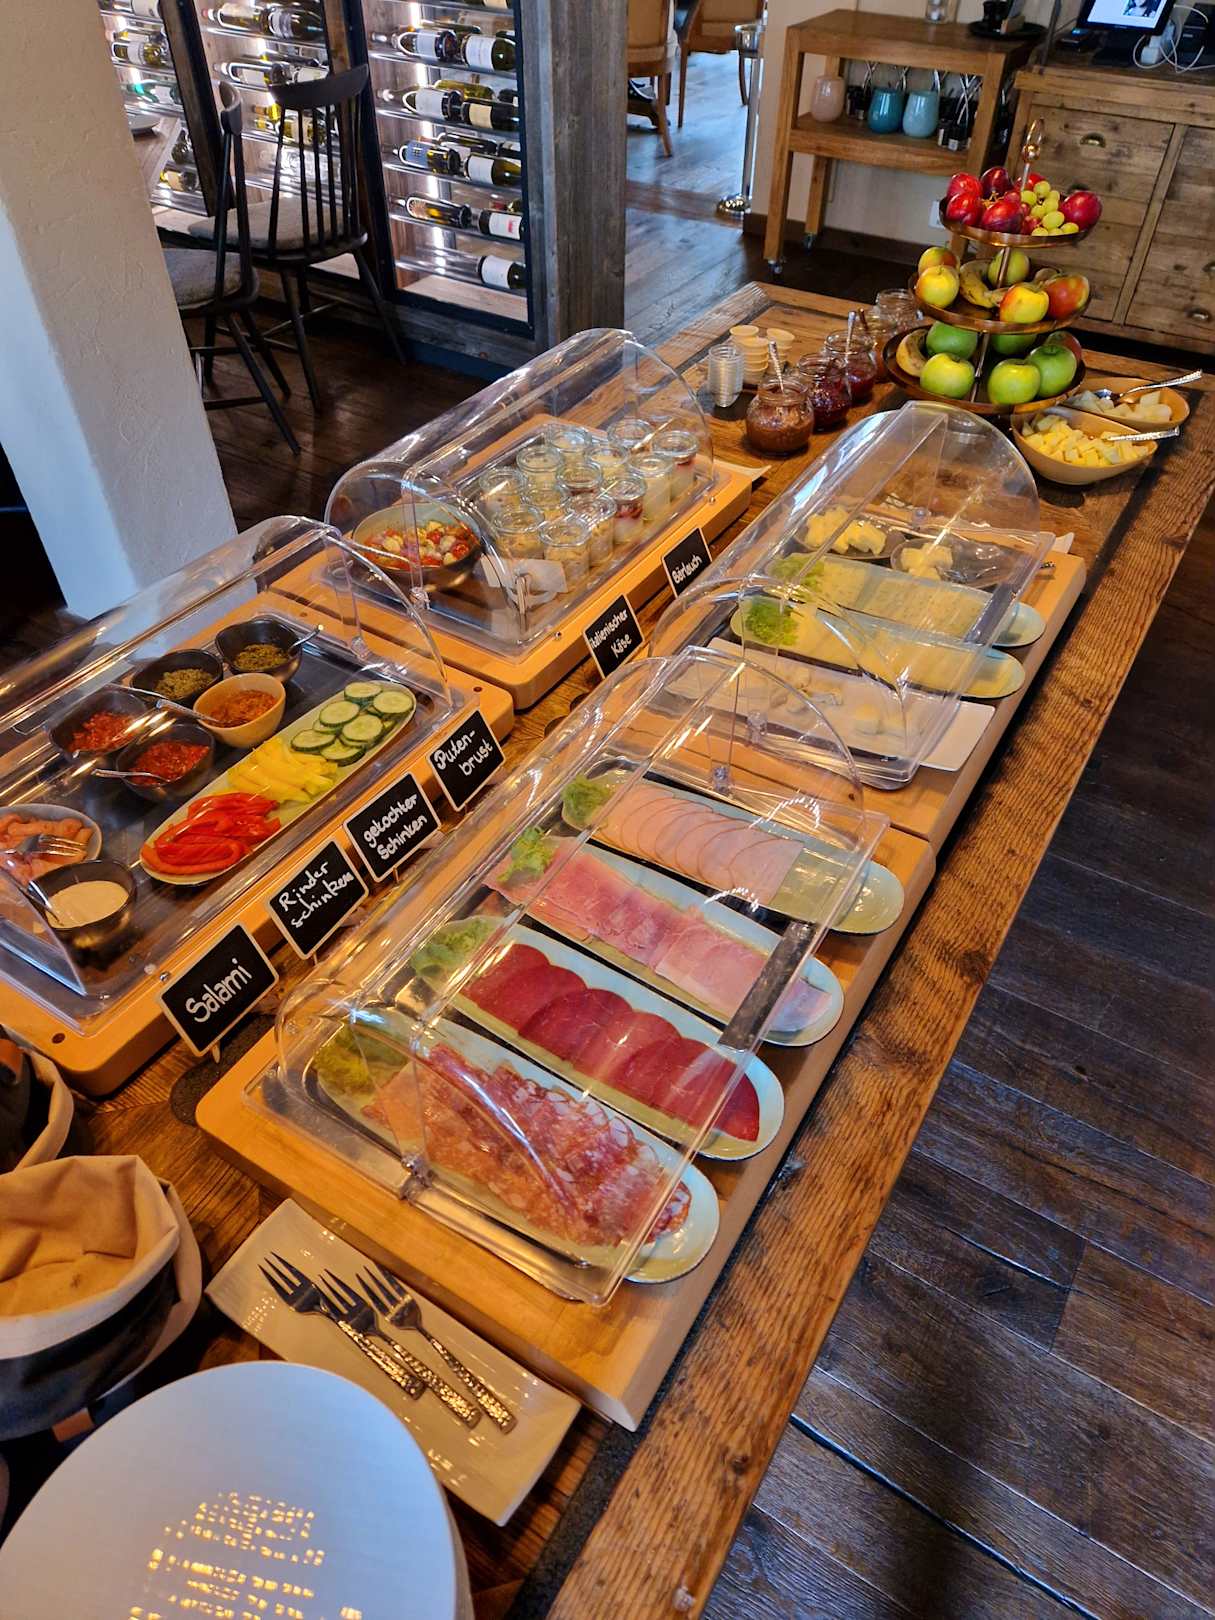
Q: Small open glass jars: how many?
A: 13